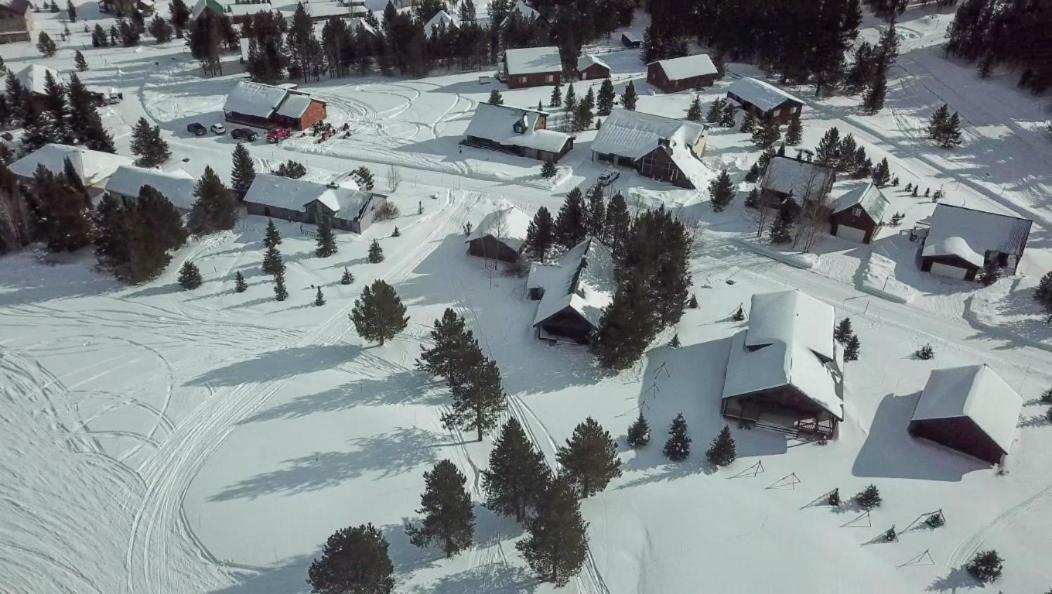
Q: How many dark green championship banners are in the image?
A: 0